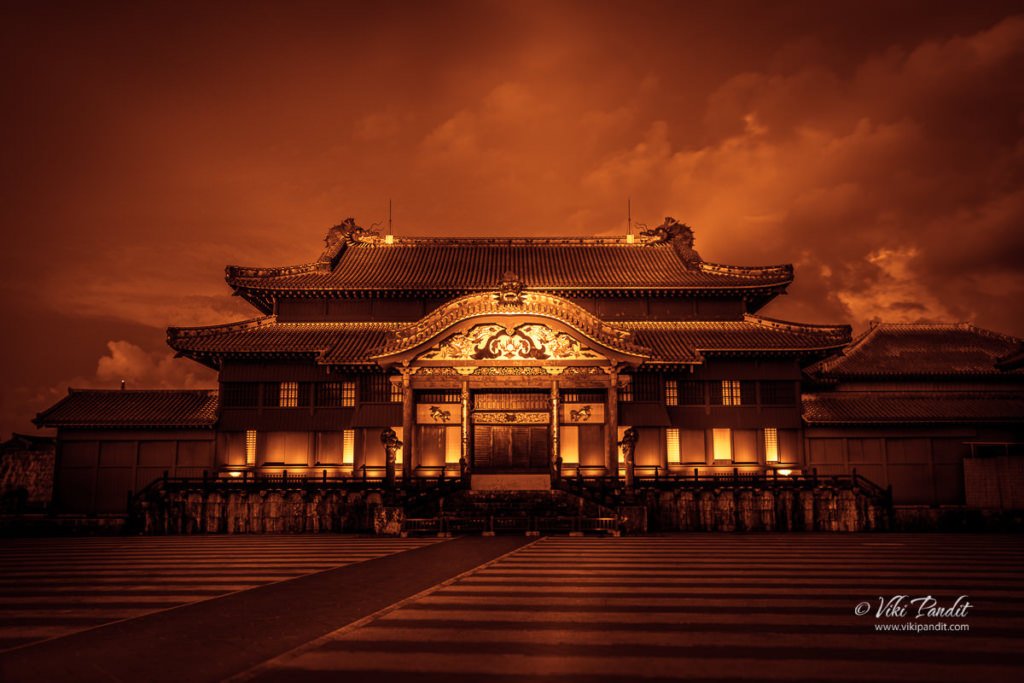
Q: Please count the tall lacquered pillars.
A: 4